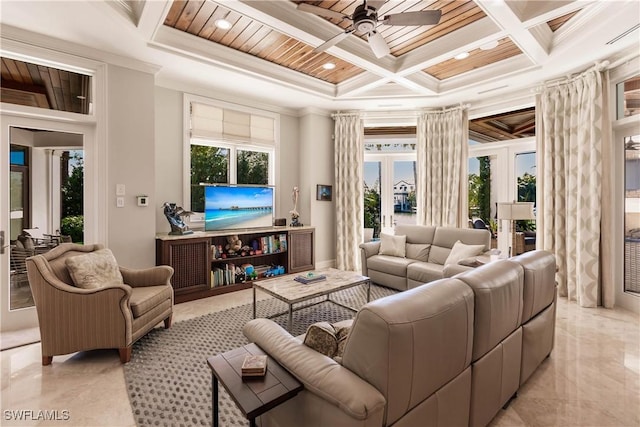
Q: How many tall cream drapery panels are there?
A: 3